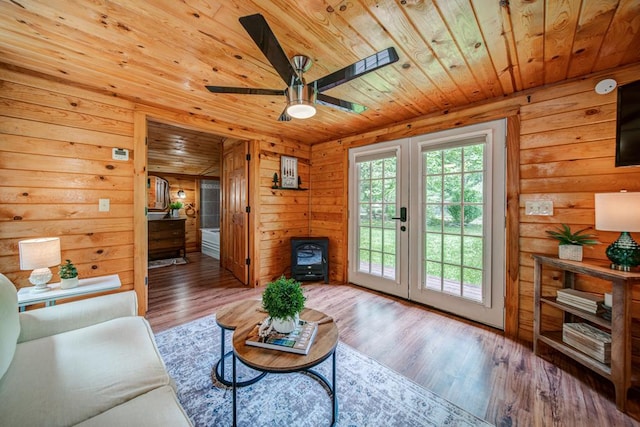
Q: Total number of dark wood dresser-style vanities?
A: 1